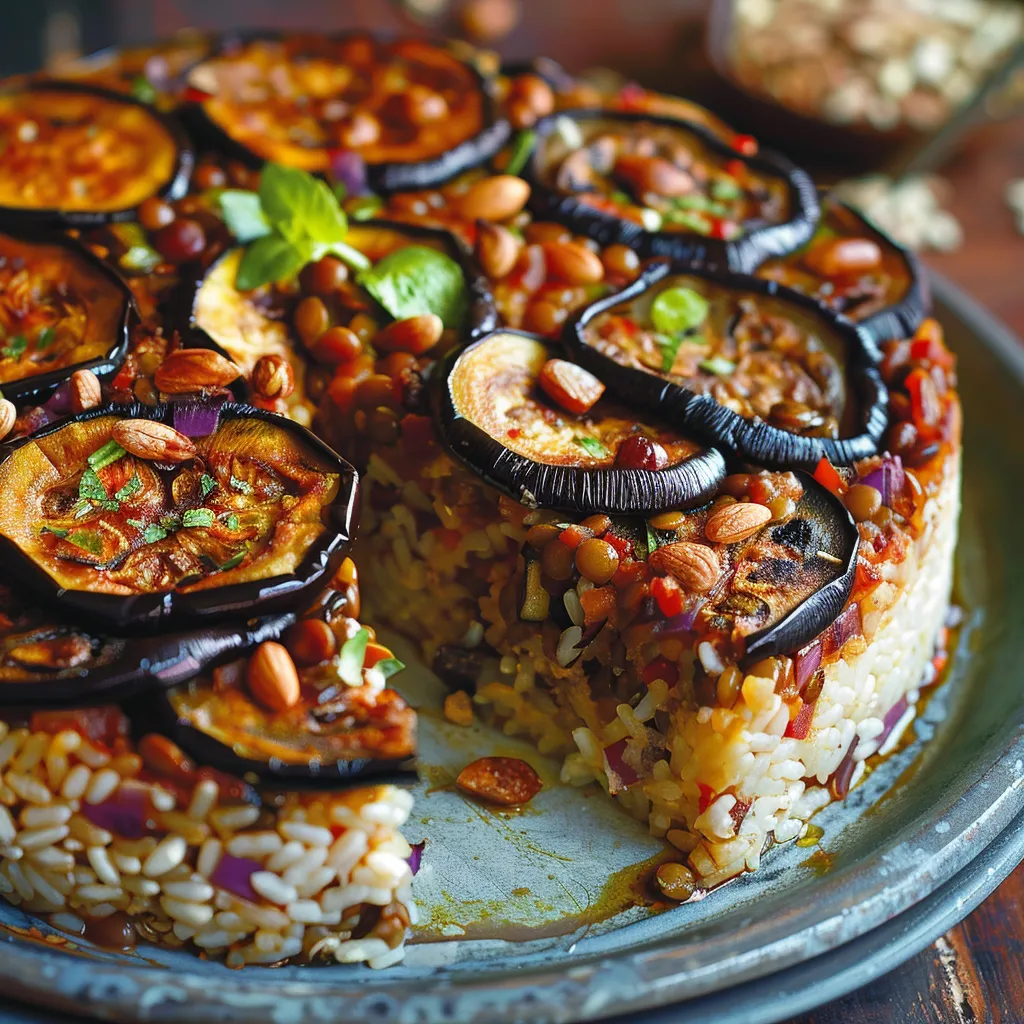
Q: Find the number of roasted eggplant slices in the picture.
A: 12